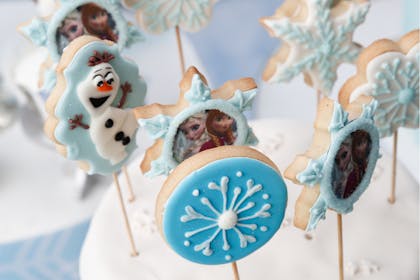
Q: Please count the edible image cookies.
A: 3